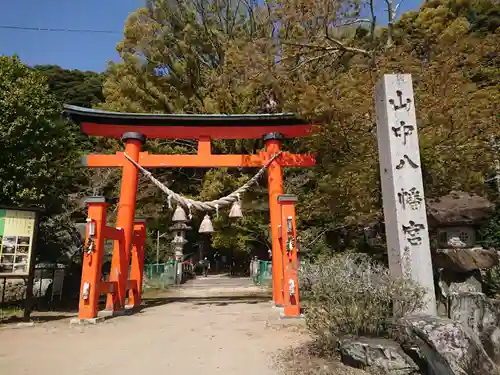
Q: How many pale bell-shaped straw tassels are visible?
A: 3